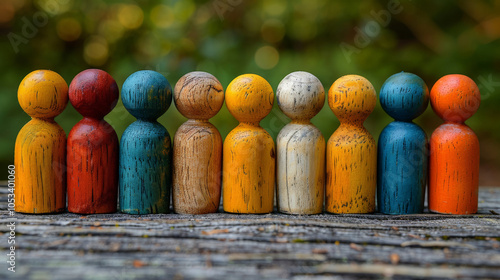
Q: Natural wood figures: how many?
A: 1